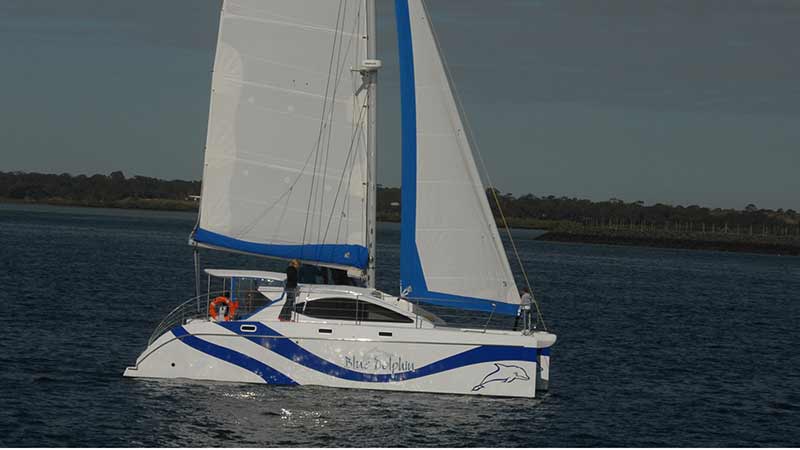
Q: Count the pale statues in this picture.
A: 0